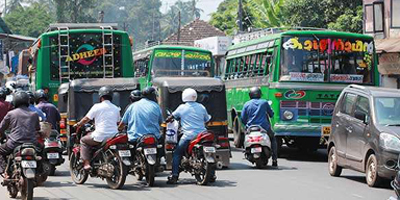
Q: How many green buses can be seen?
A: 3